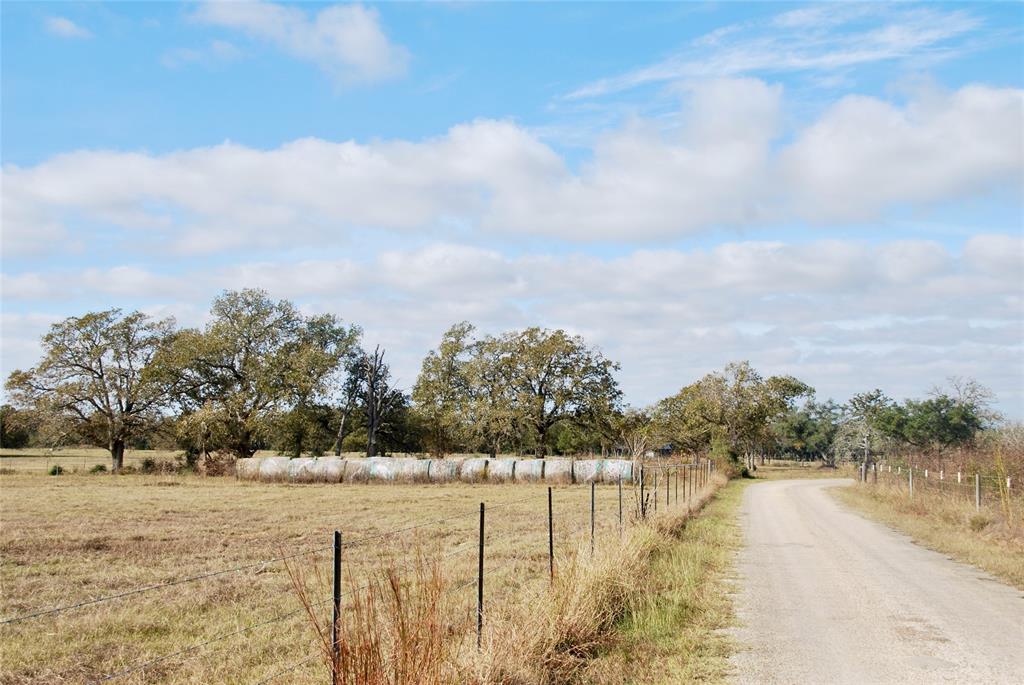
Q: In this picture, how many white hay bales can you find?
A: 14